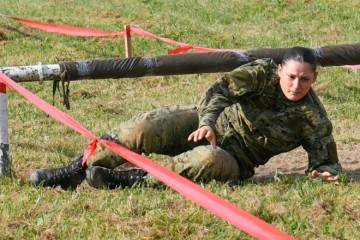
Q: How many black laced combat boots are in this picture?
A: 2